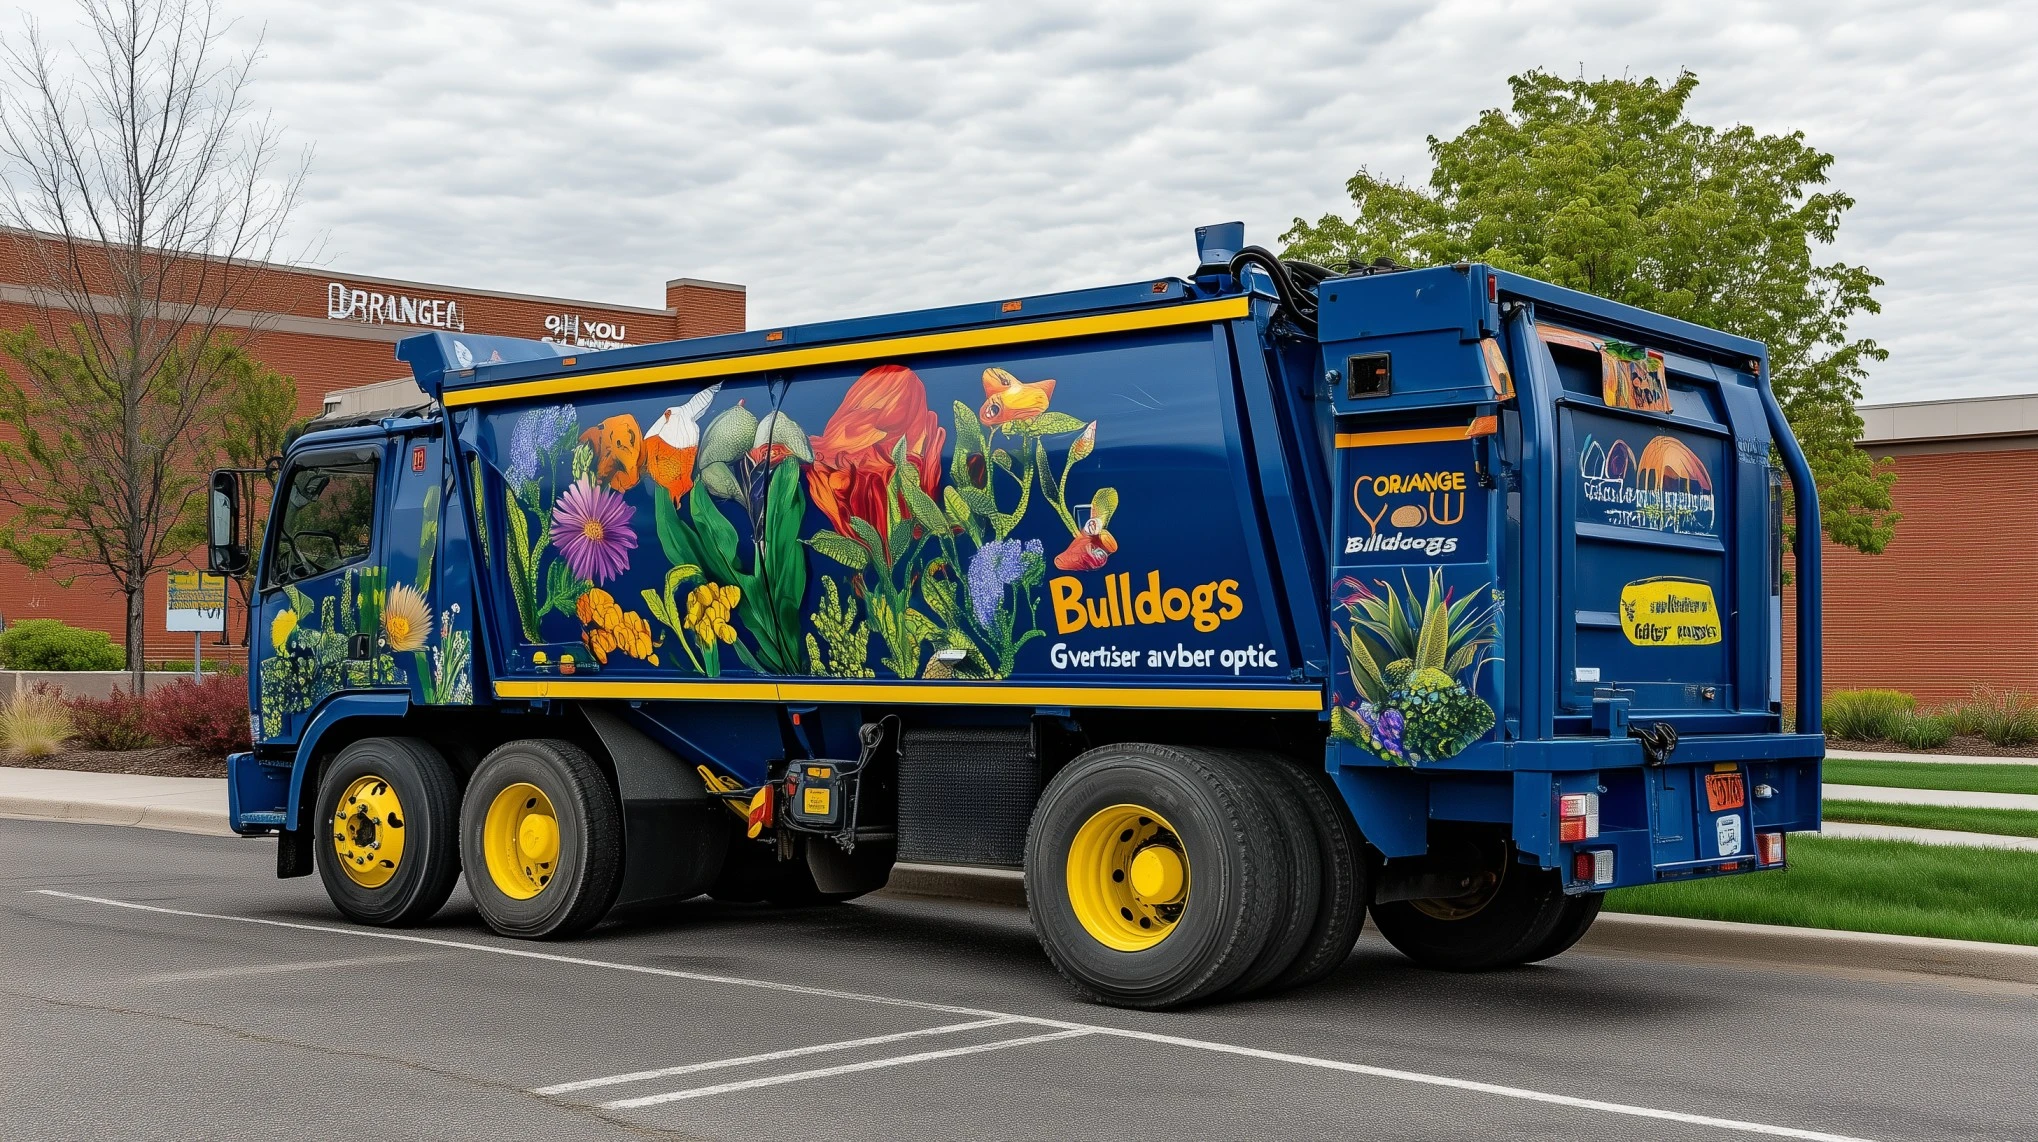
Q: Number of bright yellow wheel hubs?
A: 3